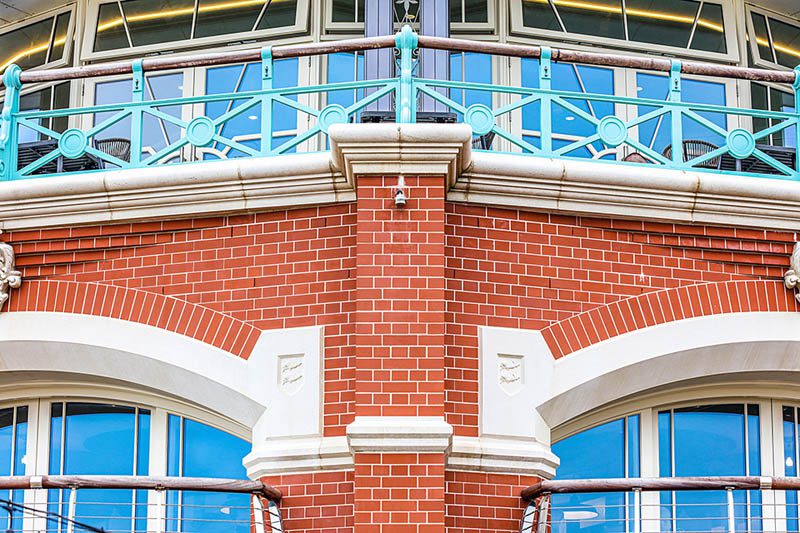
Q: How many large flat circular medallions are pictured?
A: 6